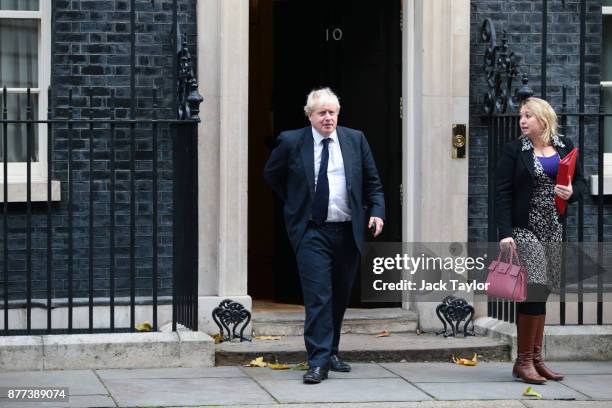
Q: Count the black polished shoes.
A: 2